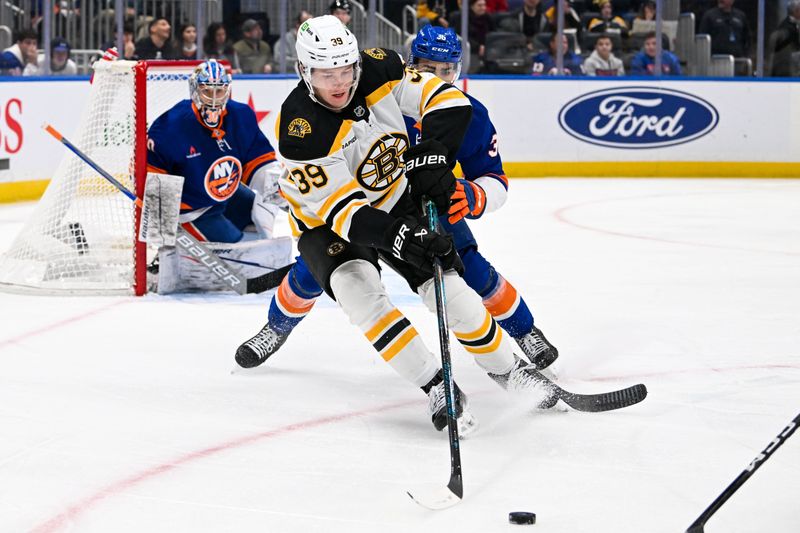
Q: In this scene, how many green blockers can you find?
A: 0